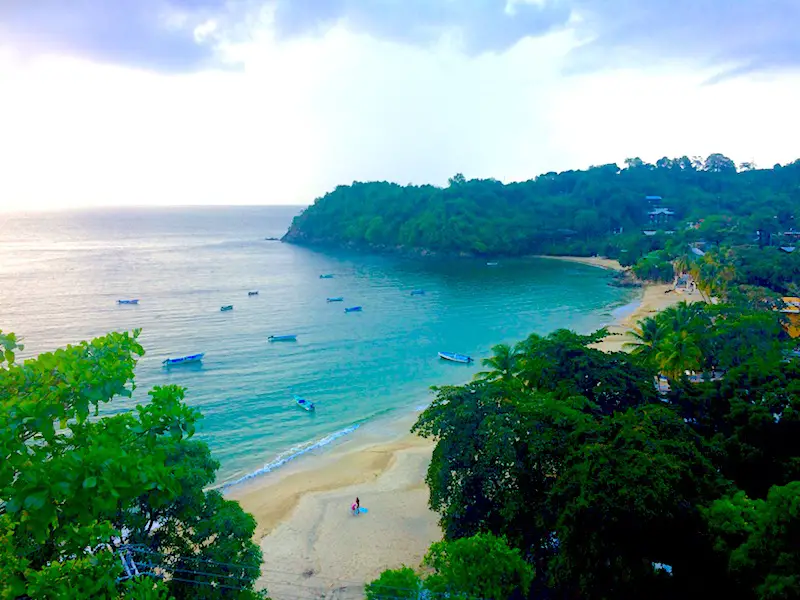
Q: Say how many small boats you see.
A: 12